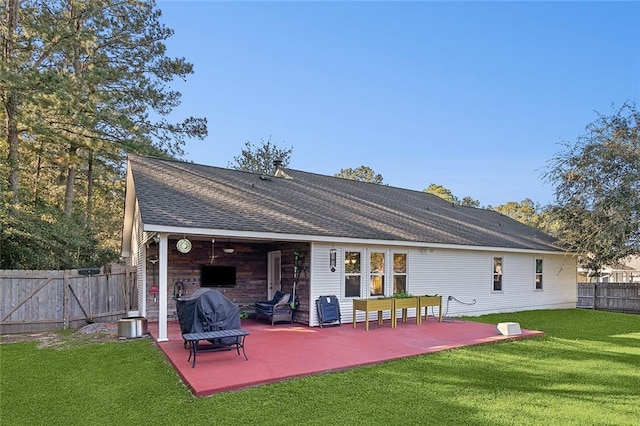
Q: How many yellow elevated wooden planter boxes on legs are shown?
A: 3